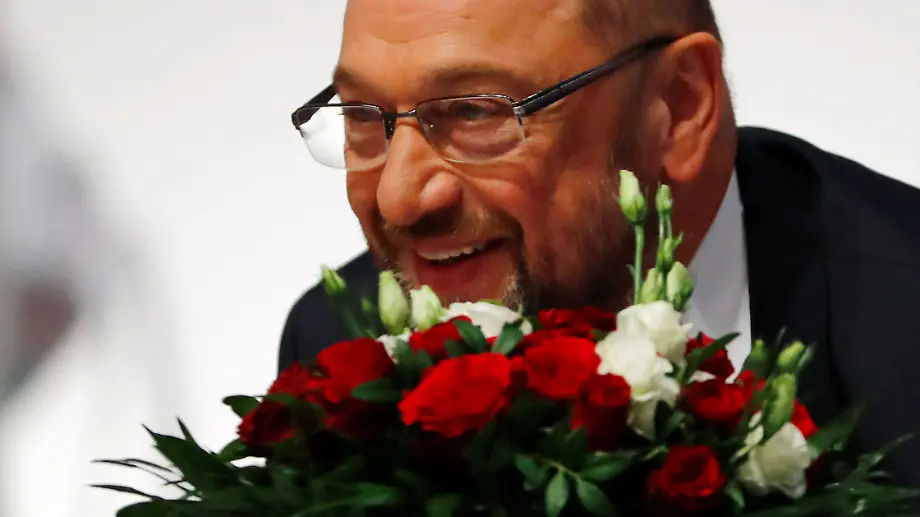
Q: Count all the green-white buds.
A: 11